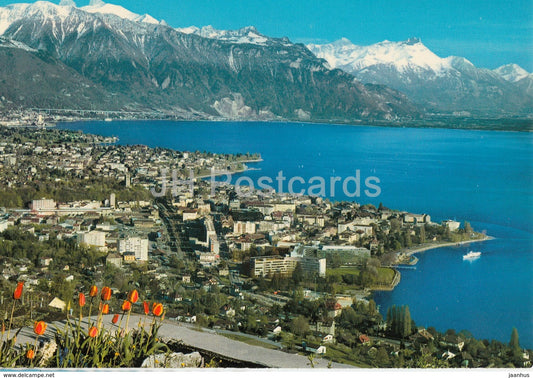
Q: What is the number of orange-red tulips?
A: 13